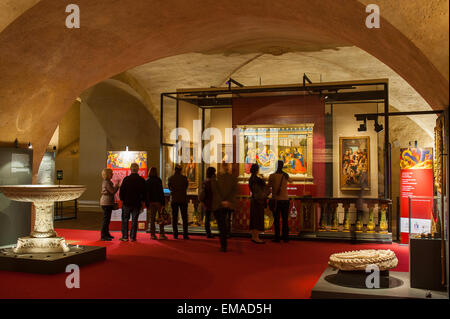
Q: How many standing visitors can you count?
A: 8